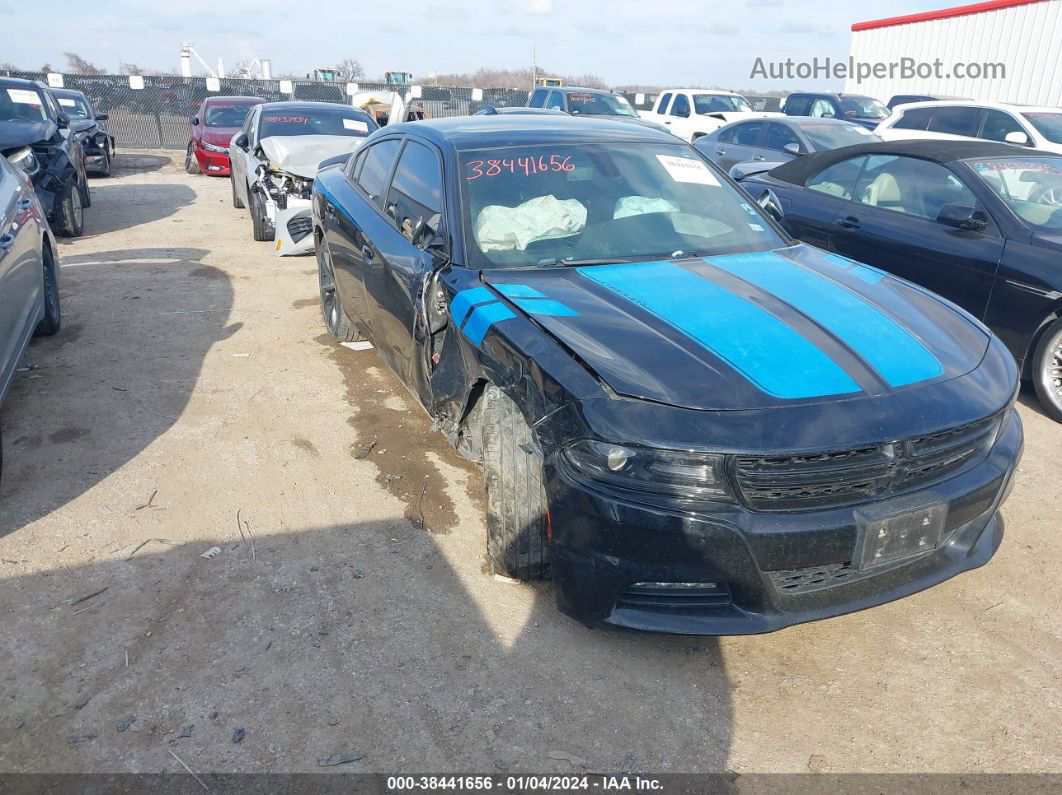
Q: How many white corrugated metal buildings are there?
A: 1